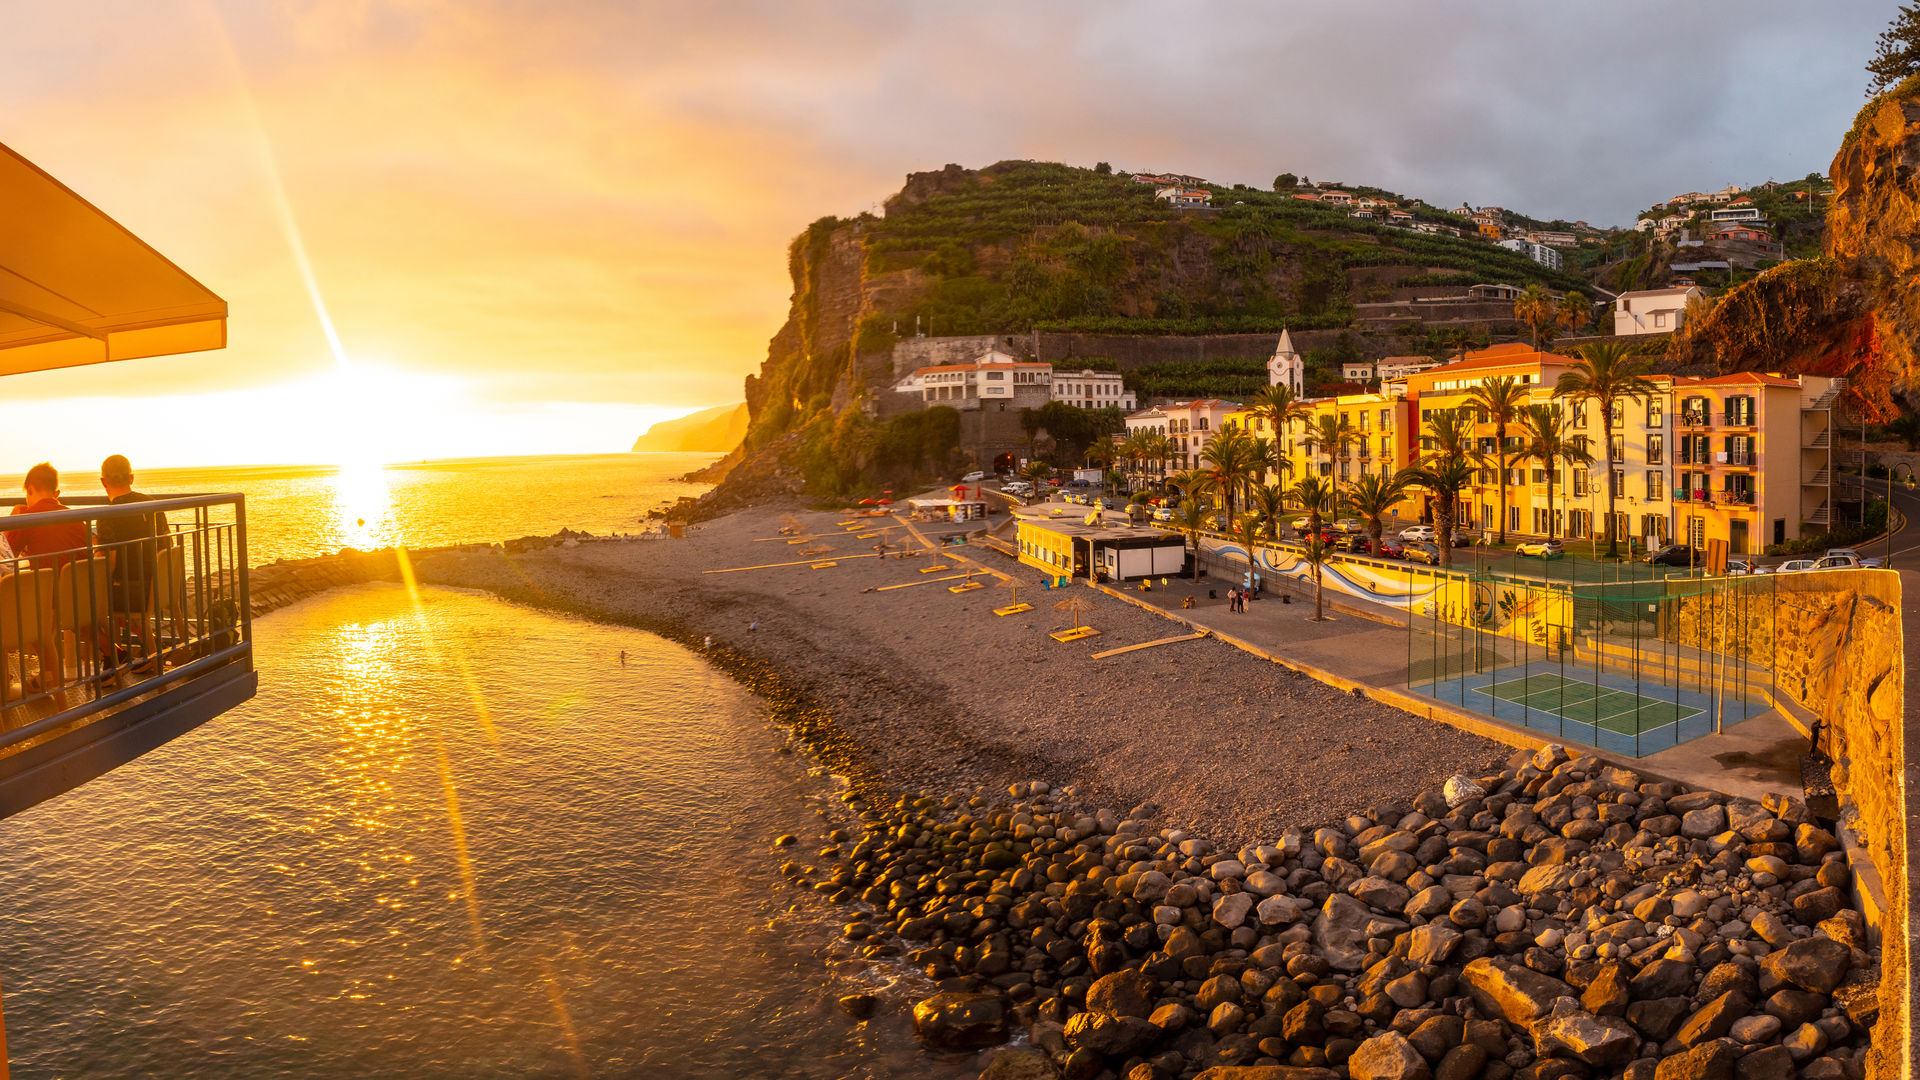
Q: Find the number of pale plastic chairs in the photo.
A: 3